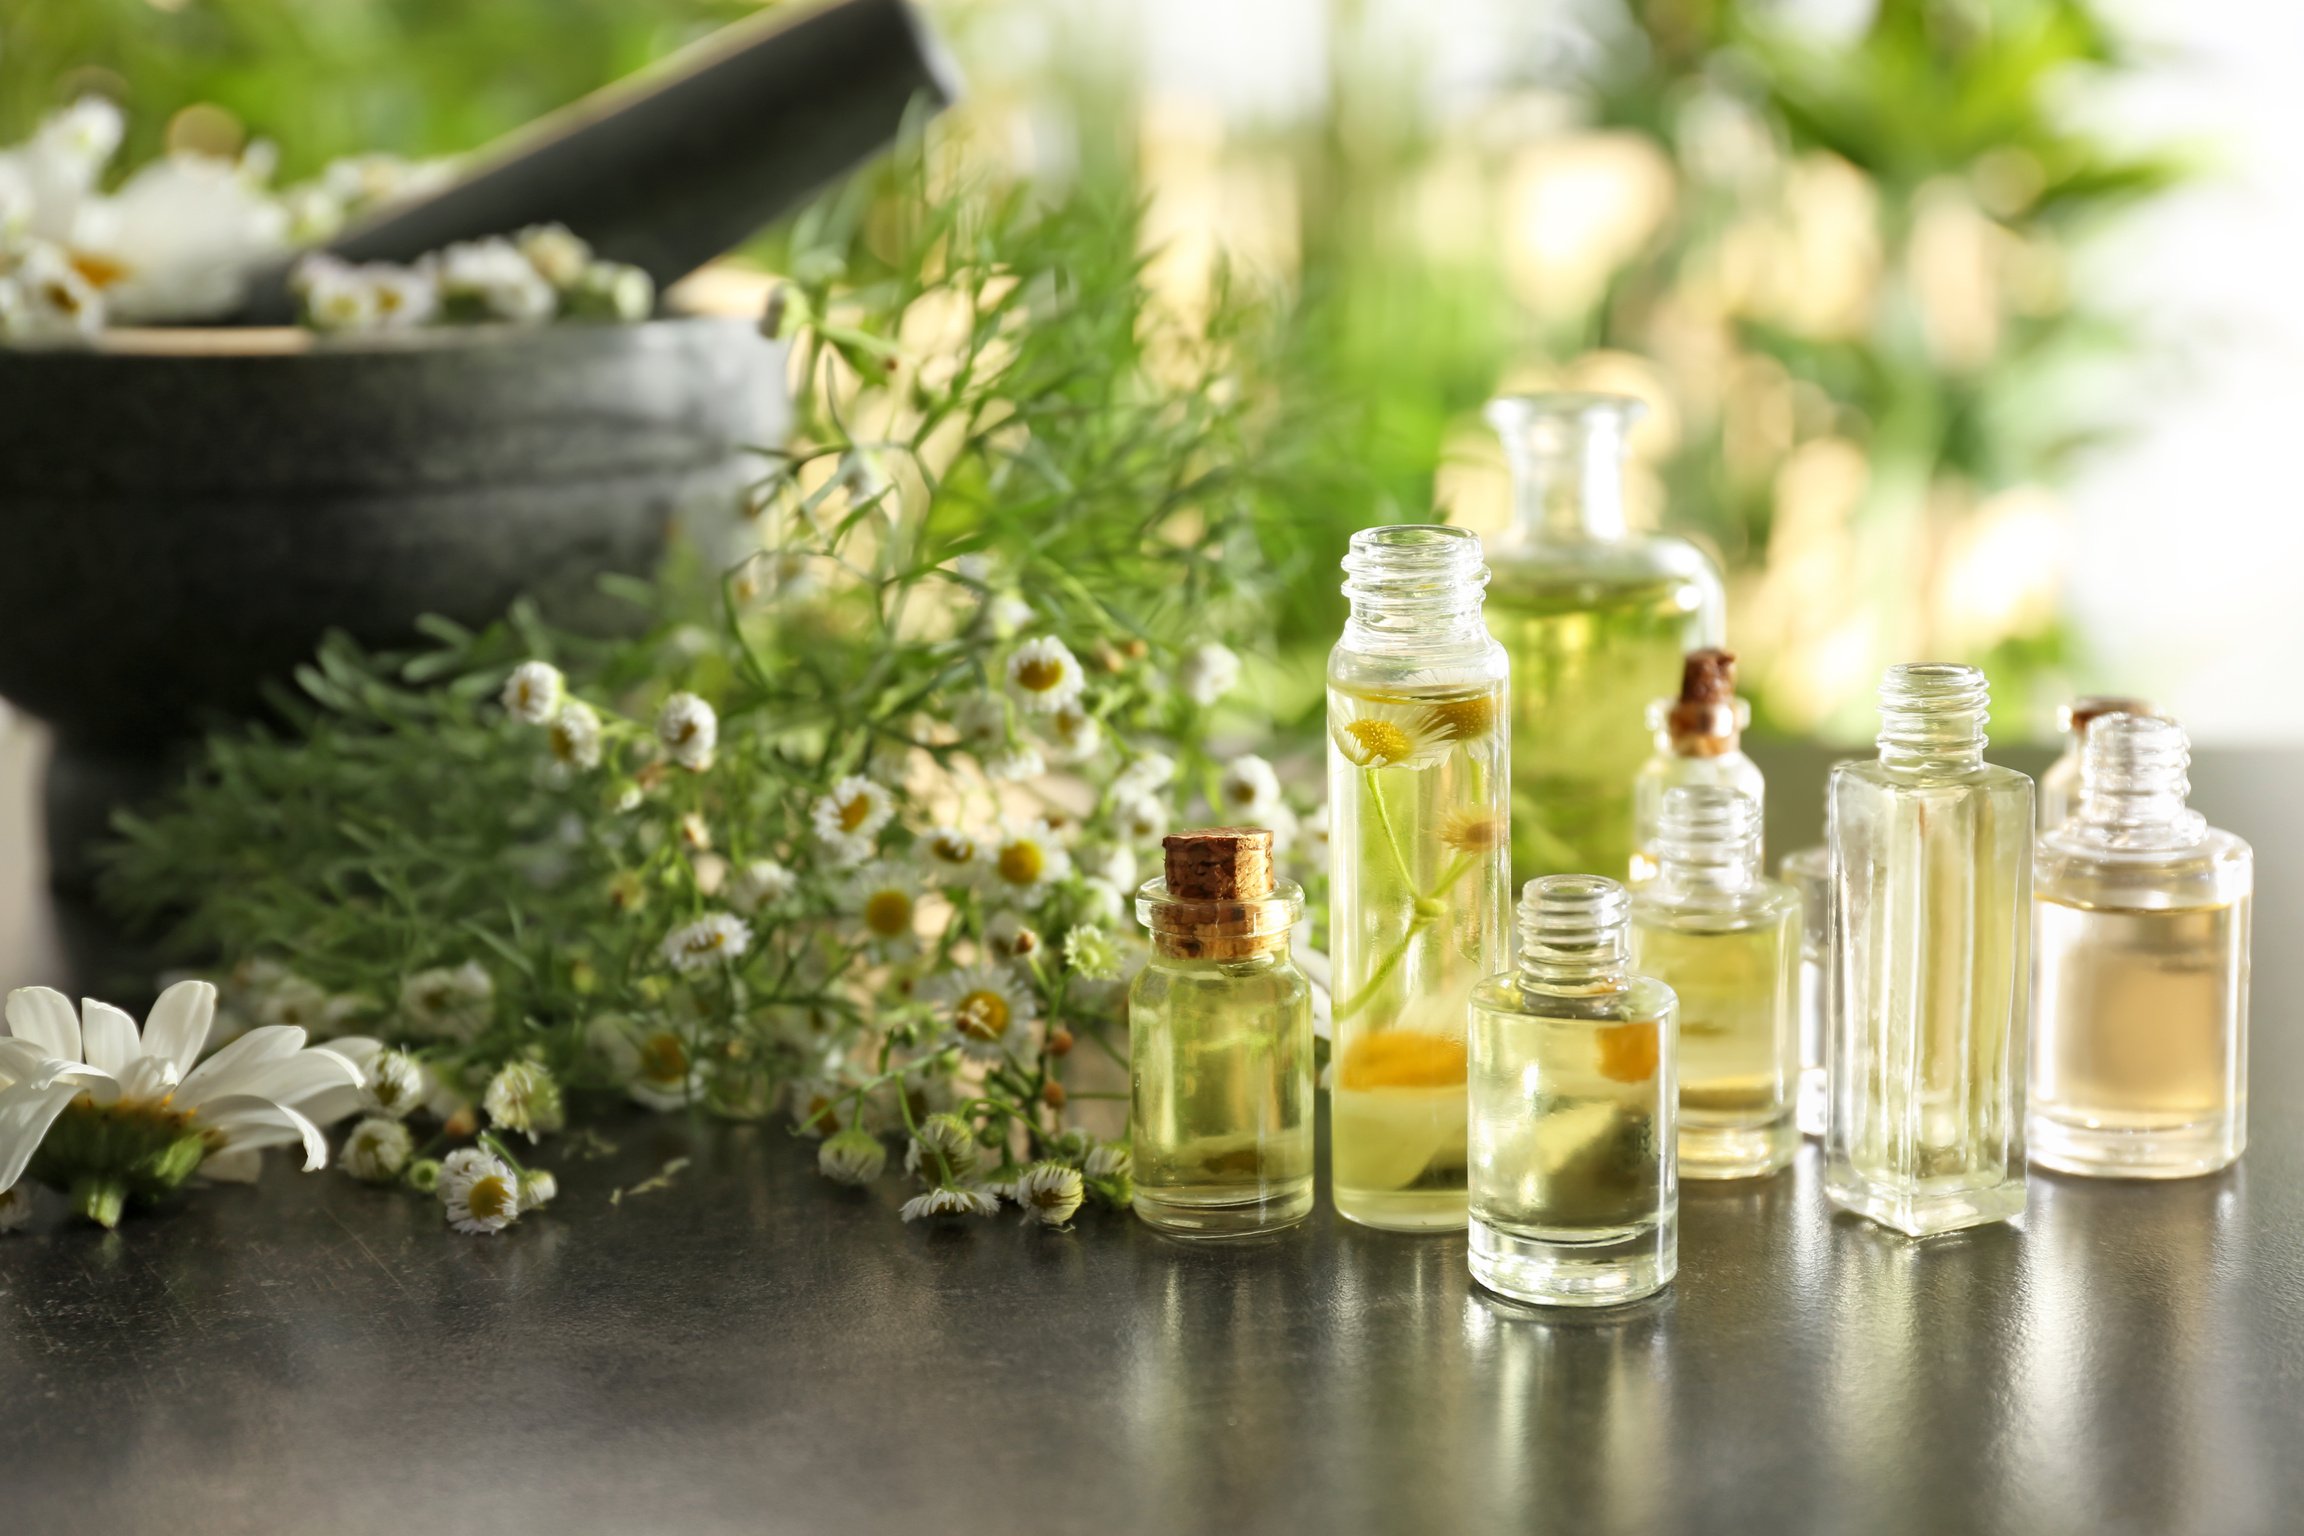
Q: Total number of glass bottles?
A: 10